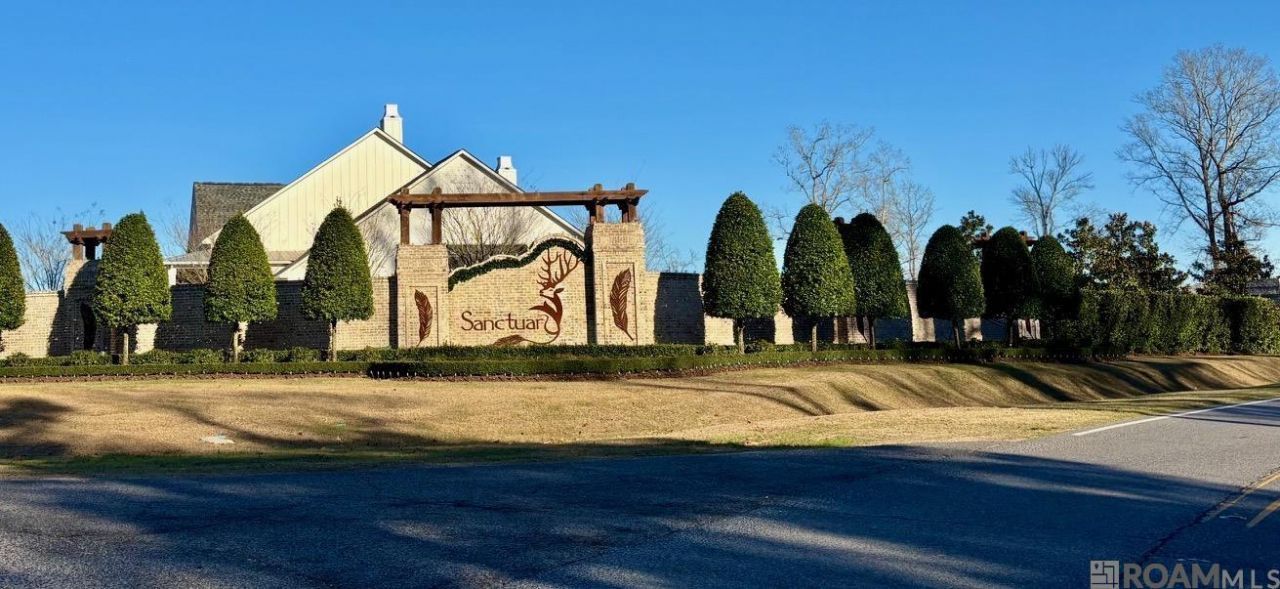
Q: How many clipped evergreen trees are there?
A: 10